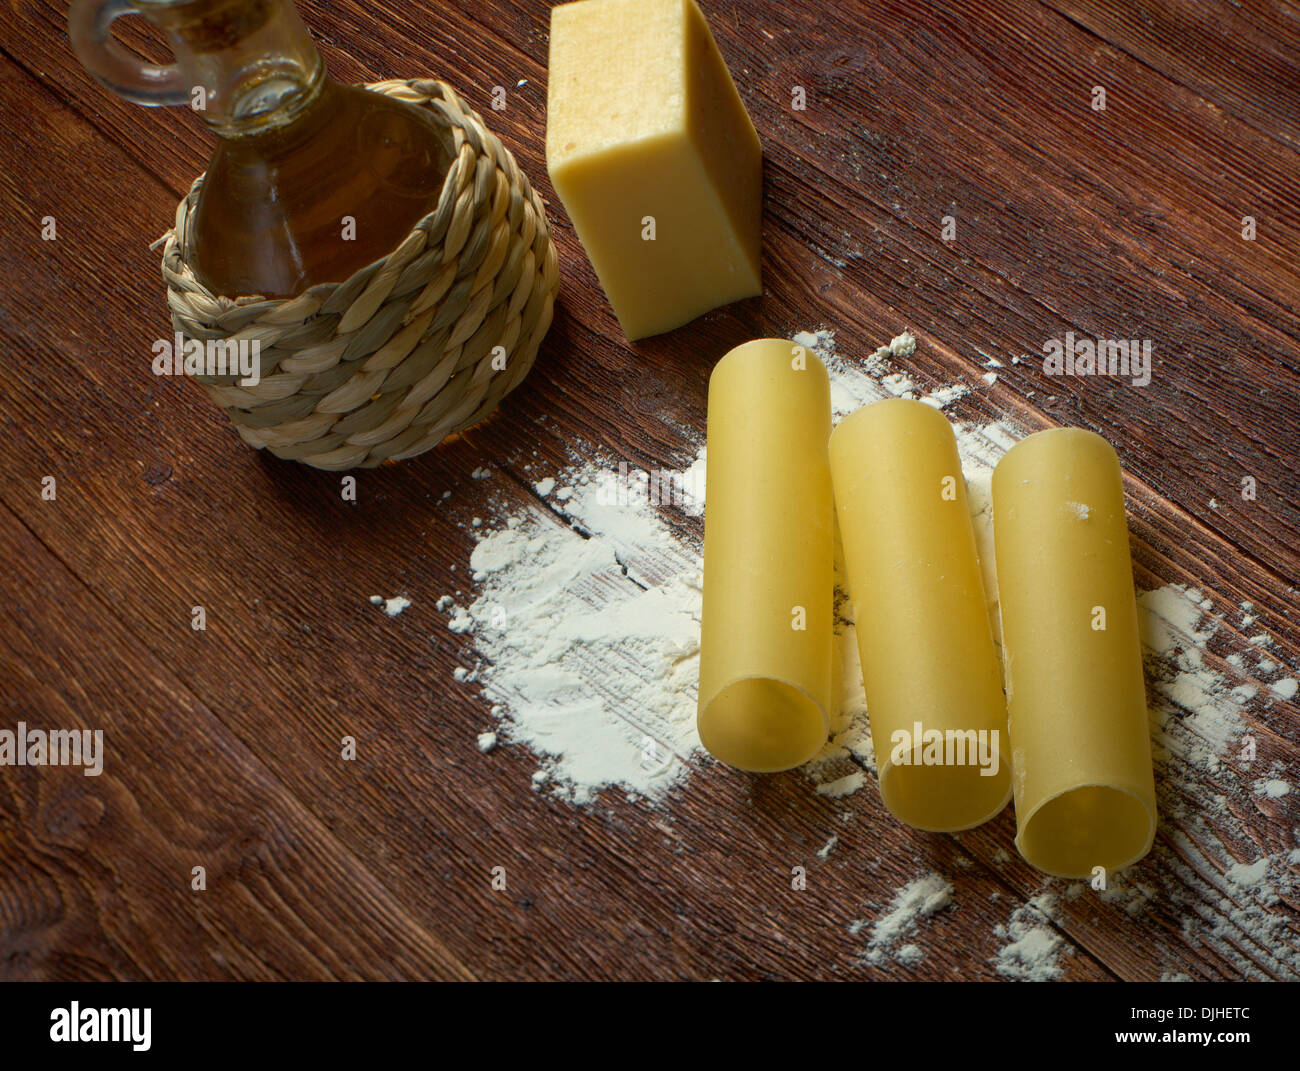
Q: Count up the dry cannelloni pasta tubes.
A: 3